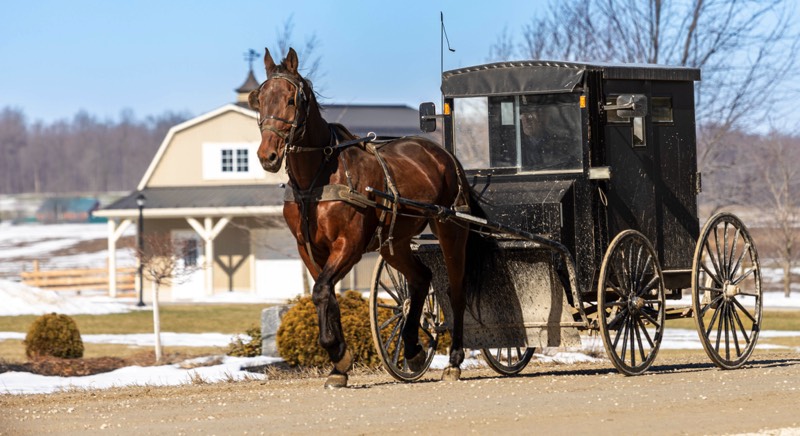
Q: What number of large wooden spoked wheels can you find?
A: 4